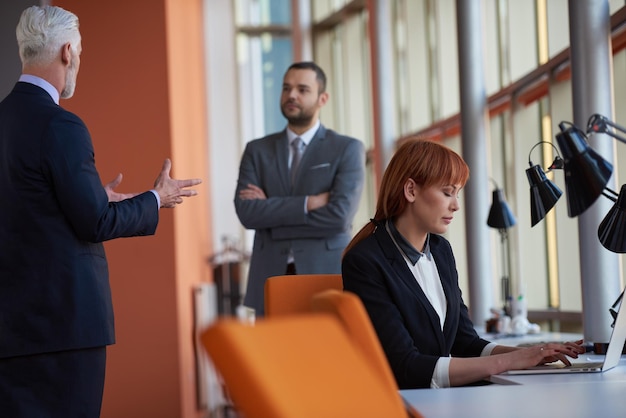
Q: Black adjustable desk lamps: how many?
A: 4